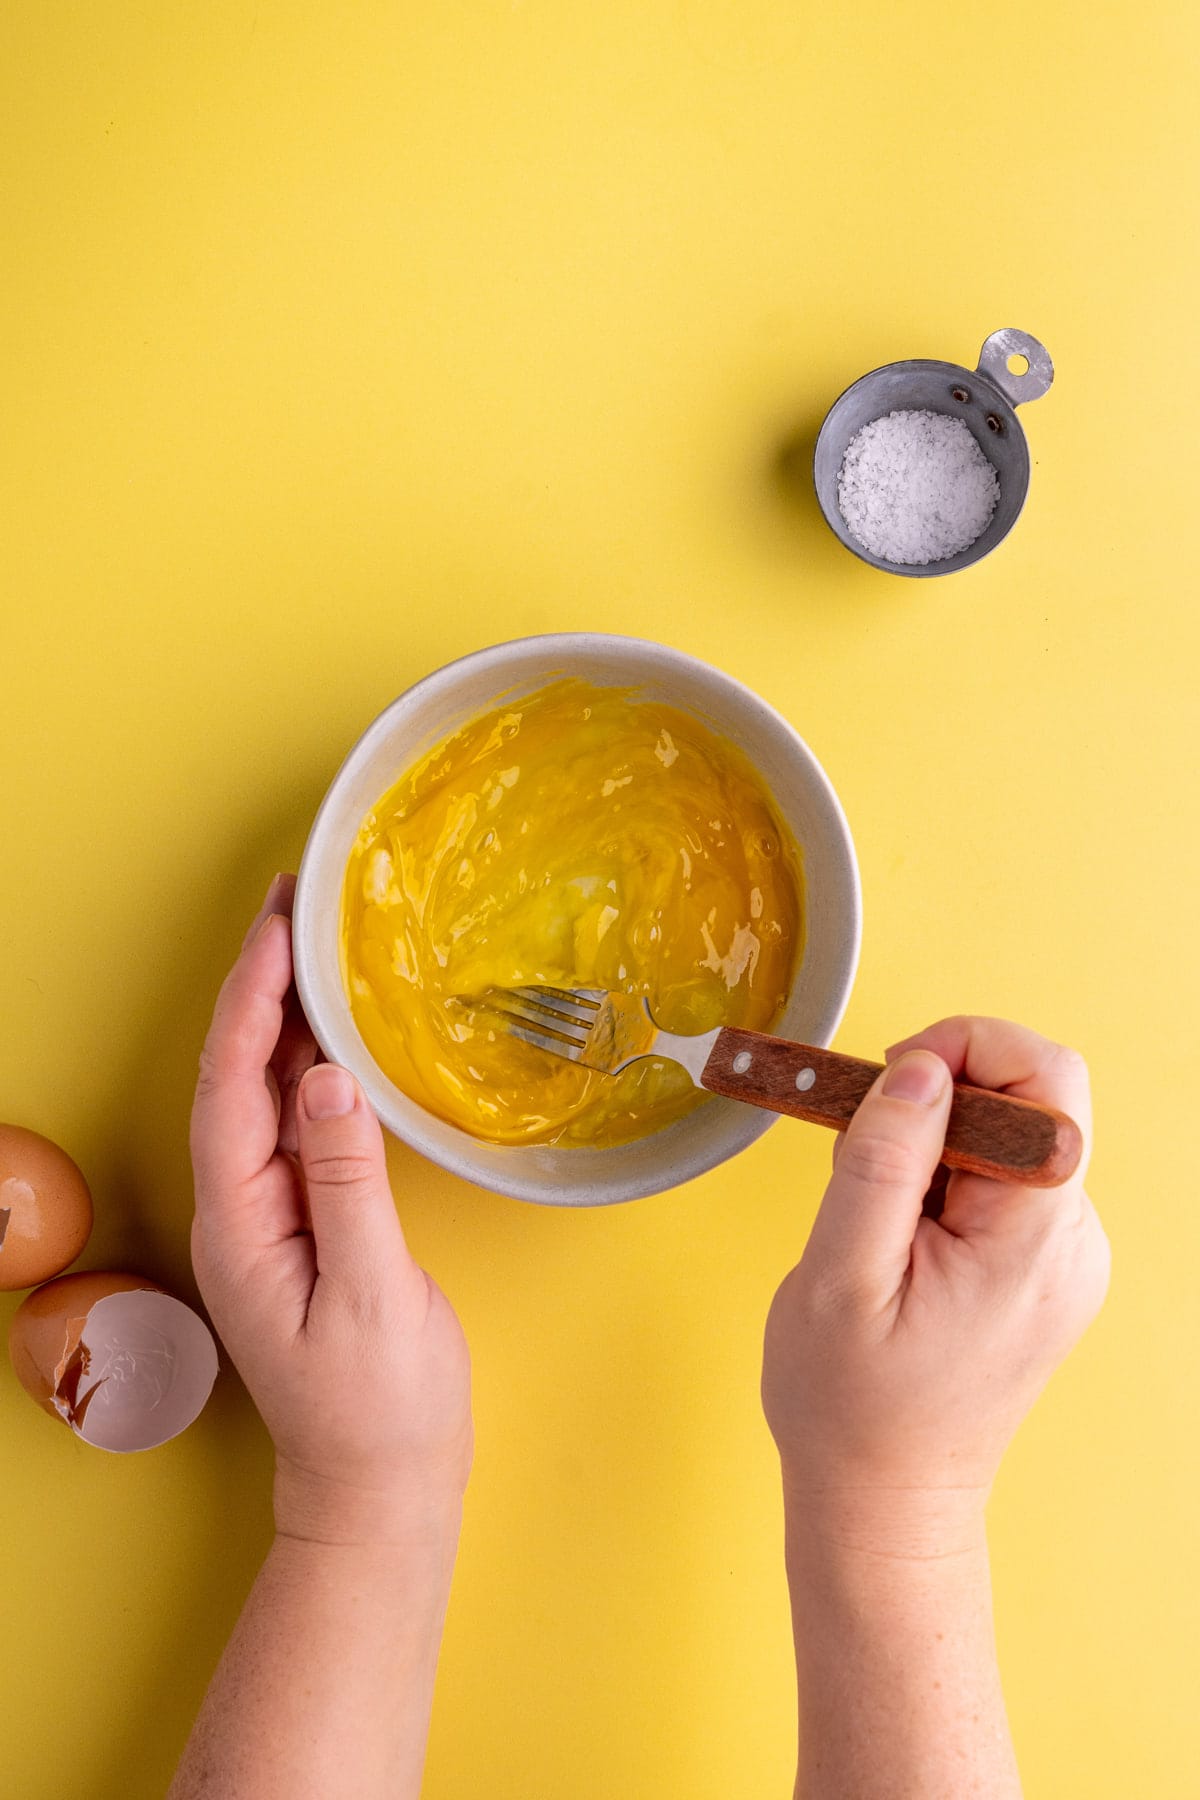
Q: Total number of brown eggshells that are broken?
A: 2